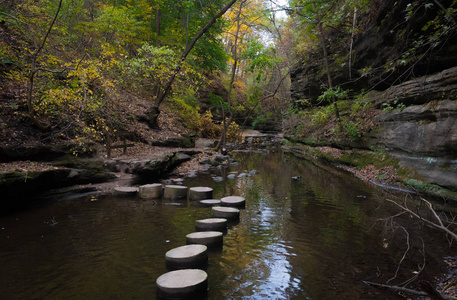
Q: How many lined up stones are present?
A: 11